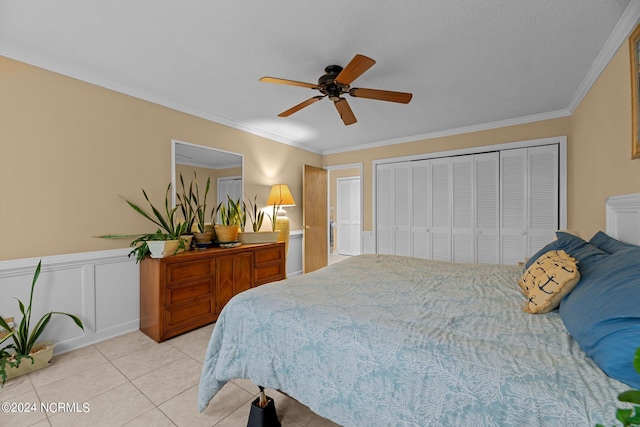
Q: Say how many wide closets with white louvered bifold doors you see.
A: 1